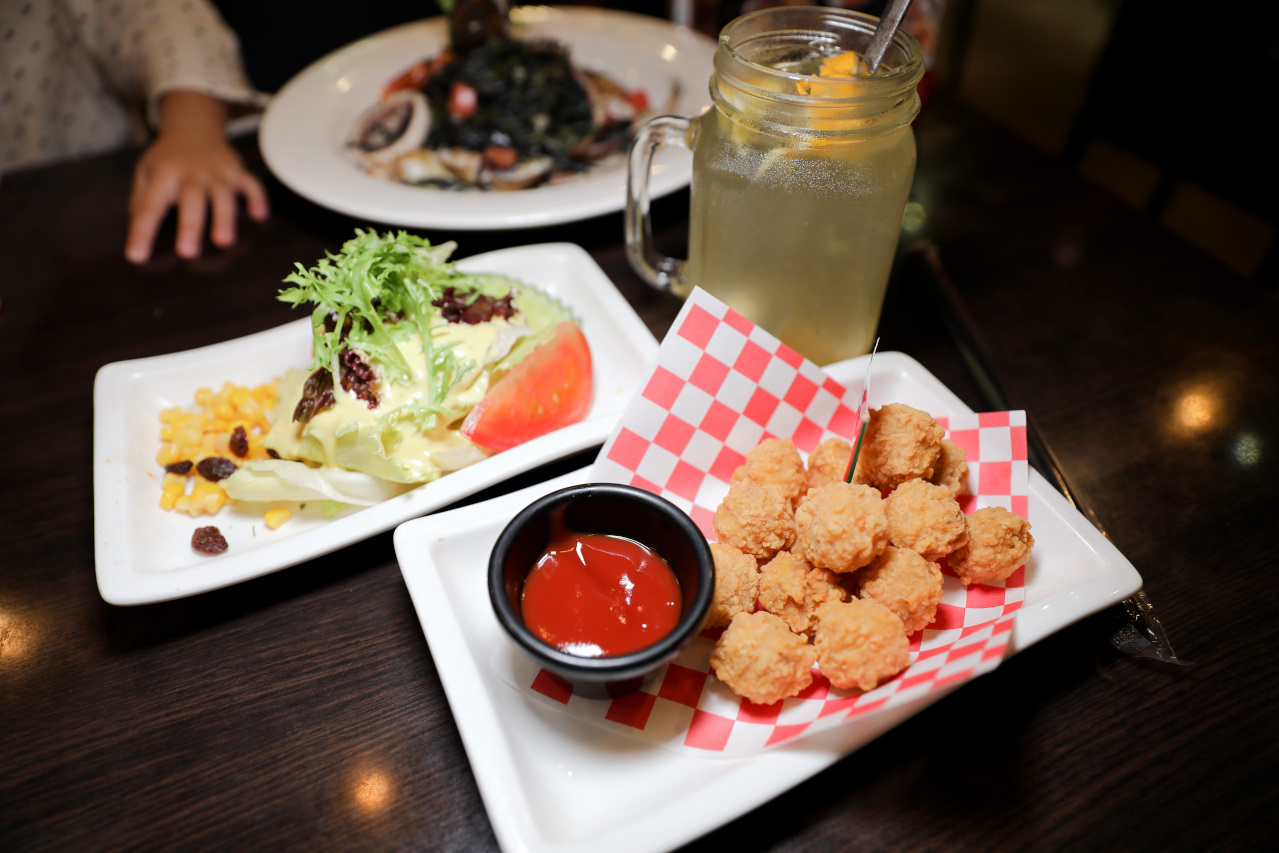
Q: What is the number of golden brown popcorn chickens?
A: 13